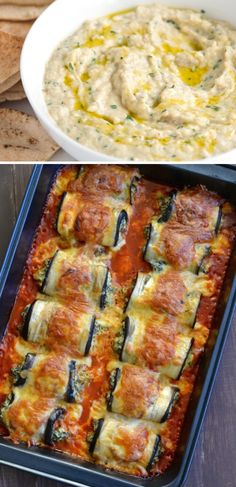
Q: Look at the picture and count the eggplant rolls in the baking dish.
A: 12